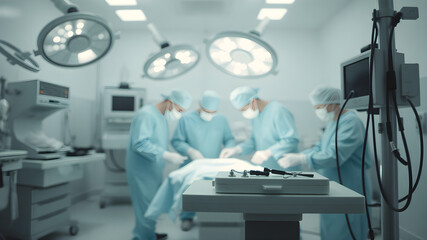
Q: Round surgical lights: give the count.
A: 3